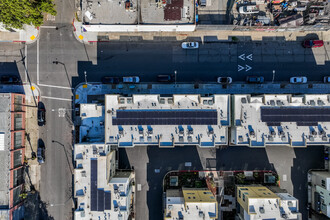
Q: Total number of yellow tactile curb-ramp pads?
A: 5